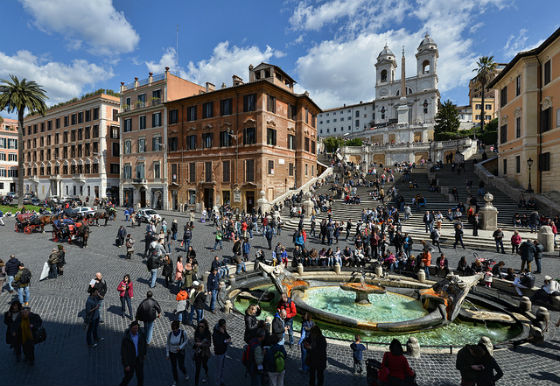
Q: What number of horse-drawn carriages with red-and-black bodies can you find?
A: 3